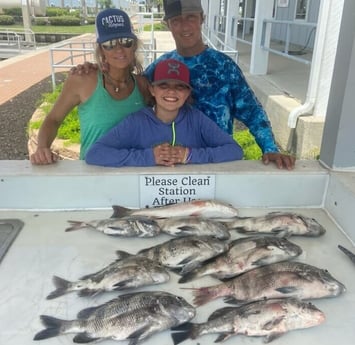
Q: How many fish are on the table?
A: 10